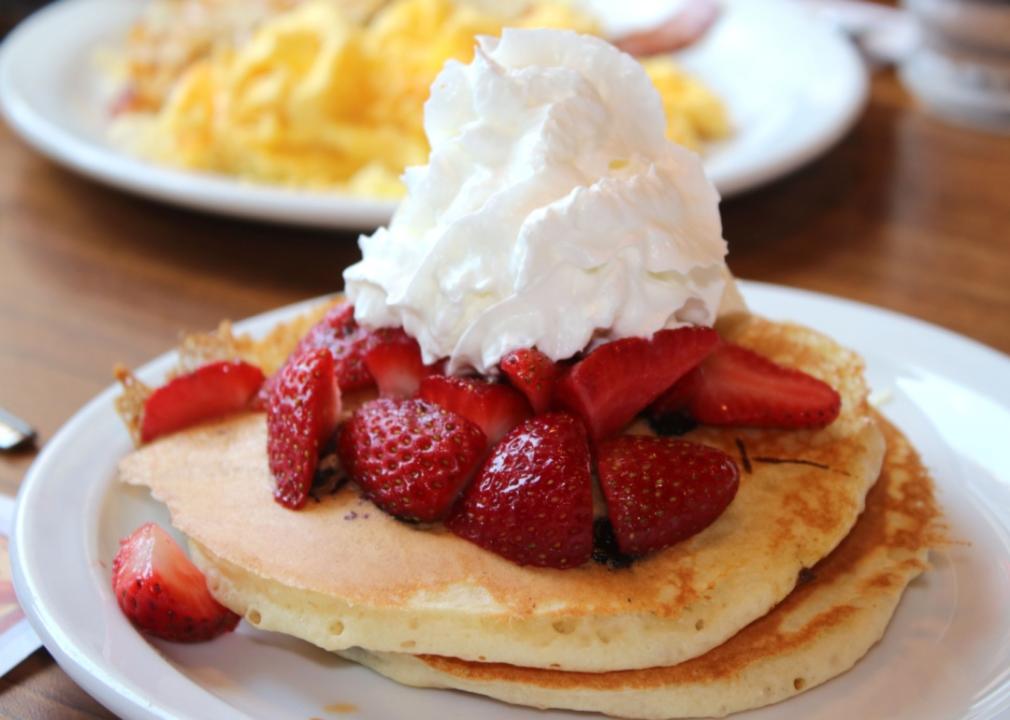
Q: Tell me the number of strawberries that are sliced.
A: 12